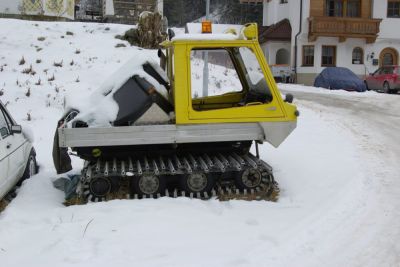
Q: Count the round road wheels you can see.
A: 4